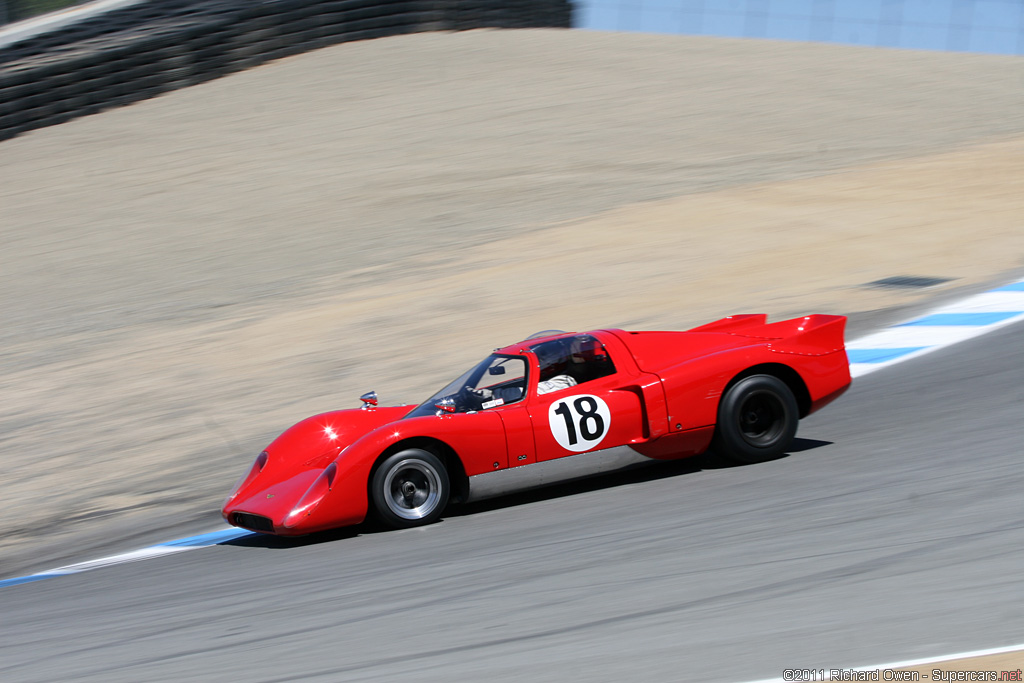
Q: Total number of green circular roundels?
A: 0